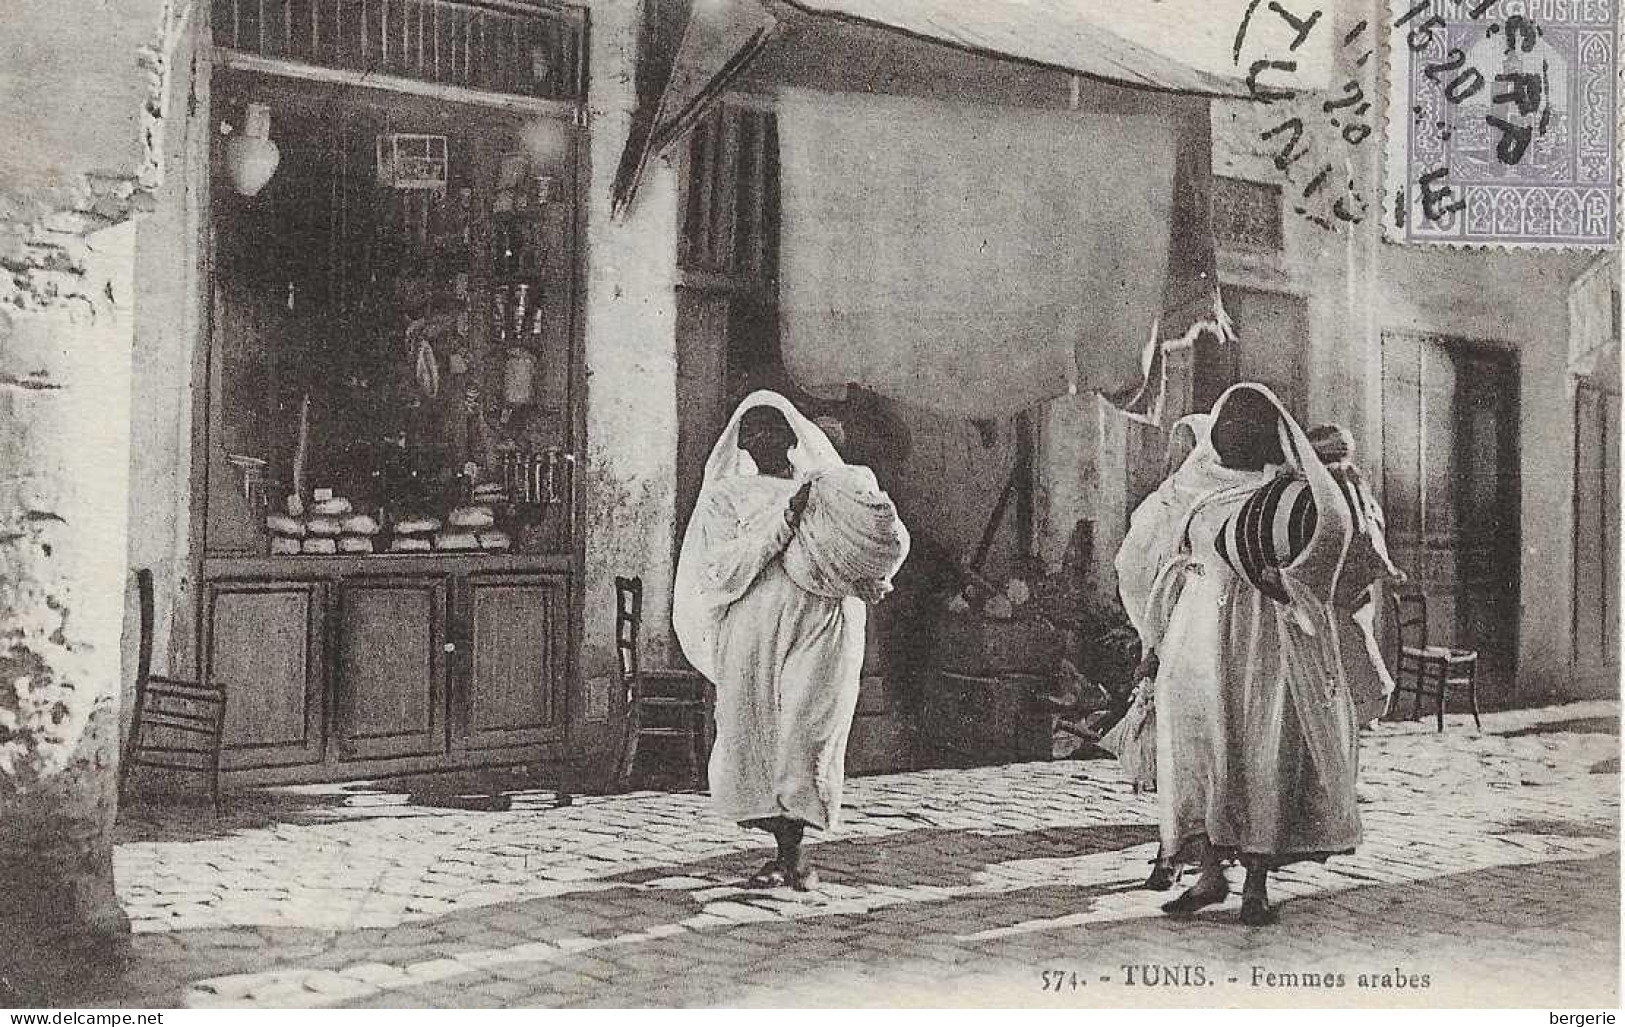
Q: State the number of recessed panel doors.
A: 3